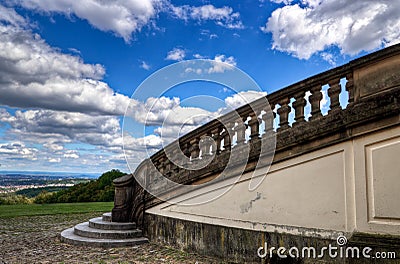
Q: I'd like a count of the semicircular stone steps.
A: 4